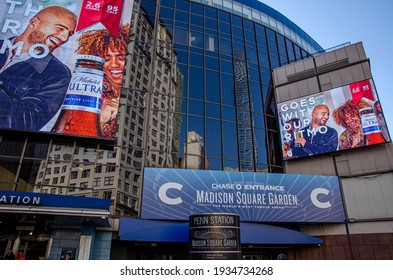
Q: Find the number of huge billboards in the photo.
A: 2